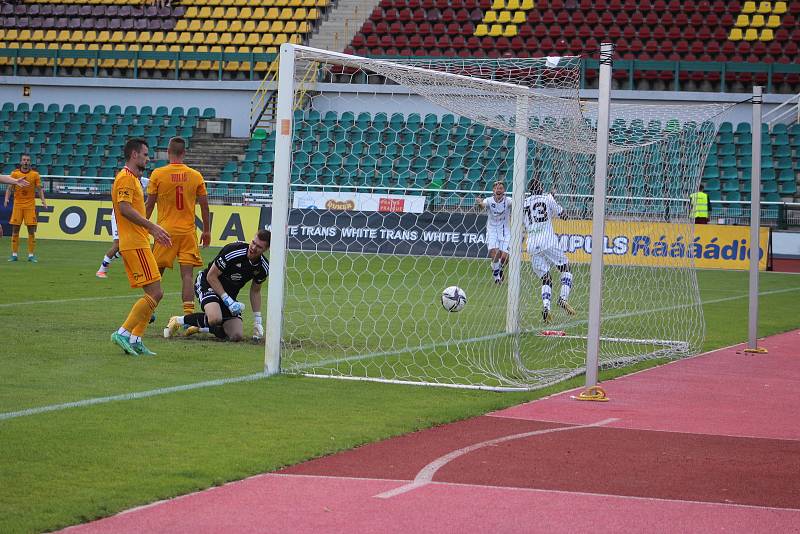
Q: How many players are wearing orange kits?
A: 3